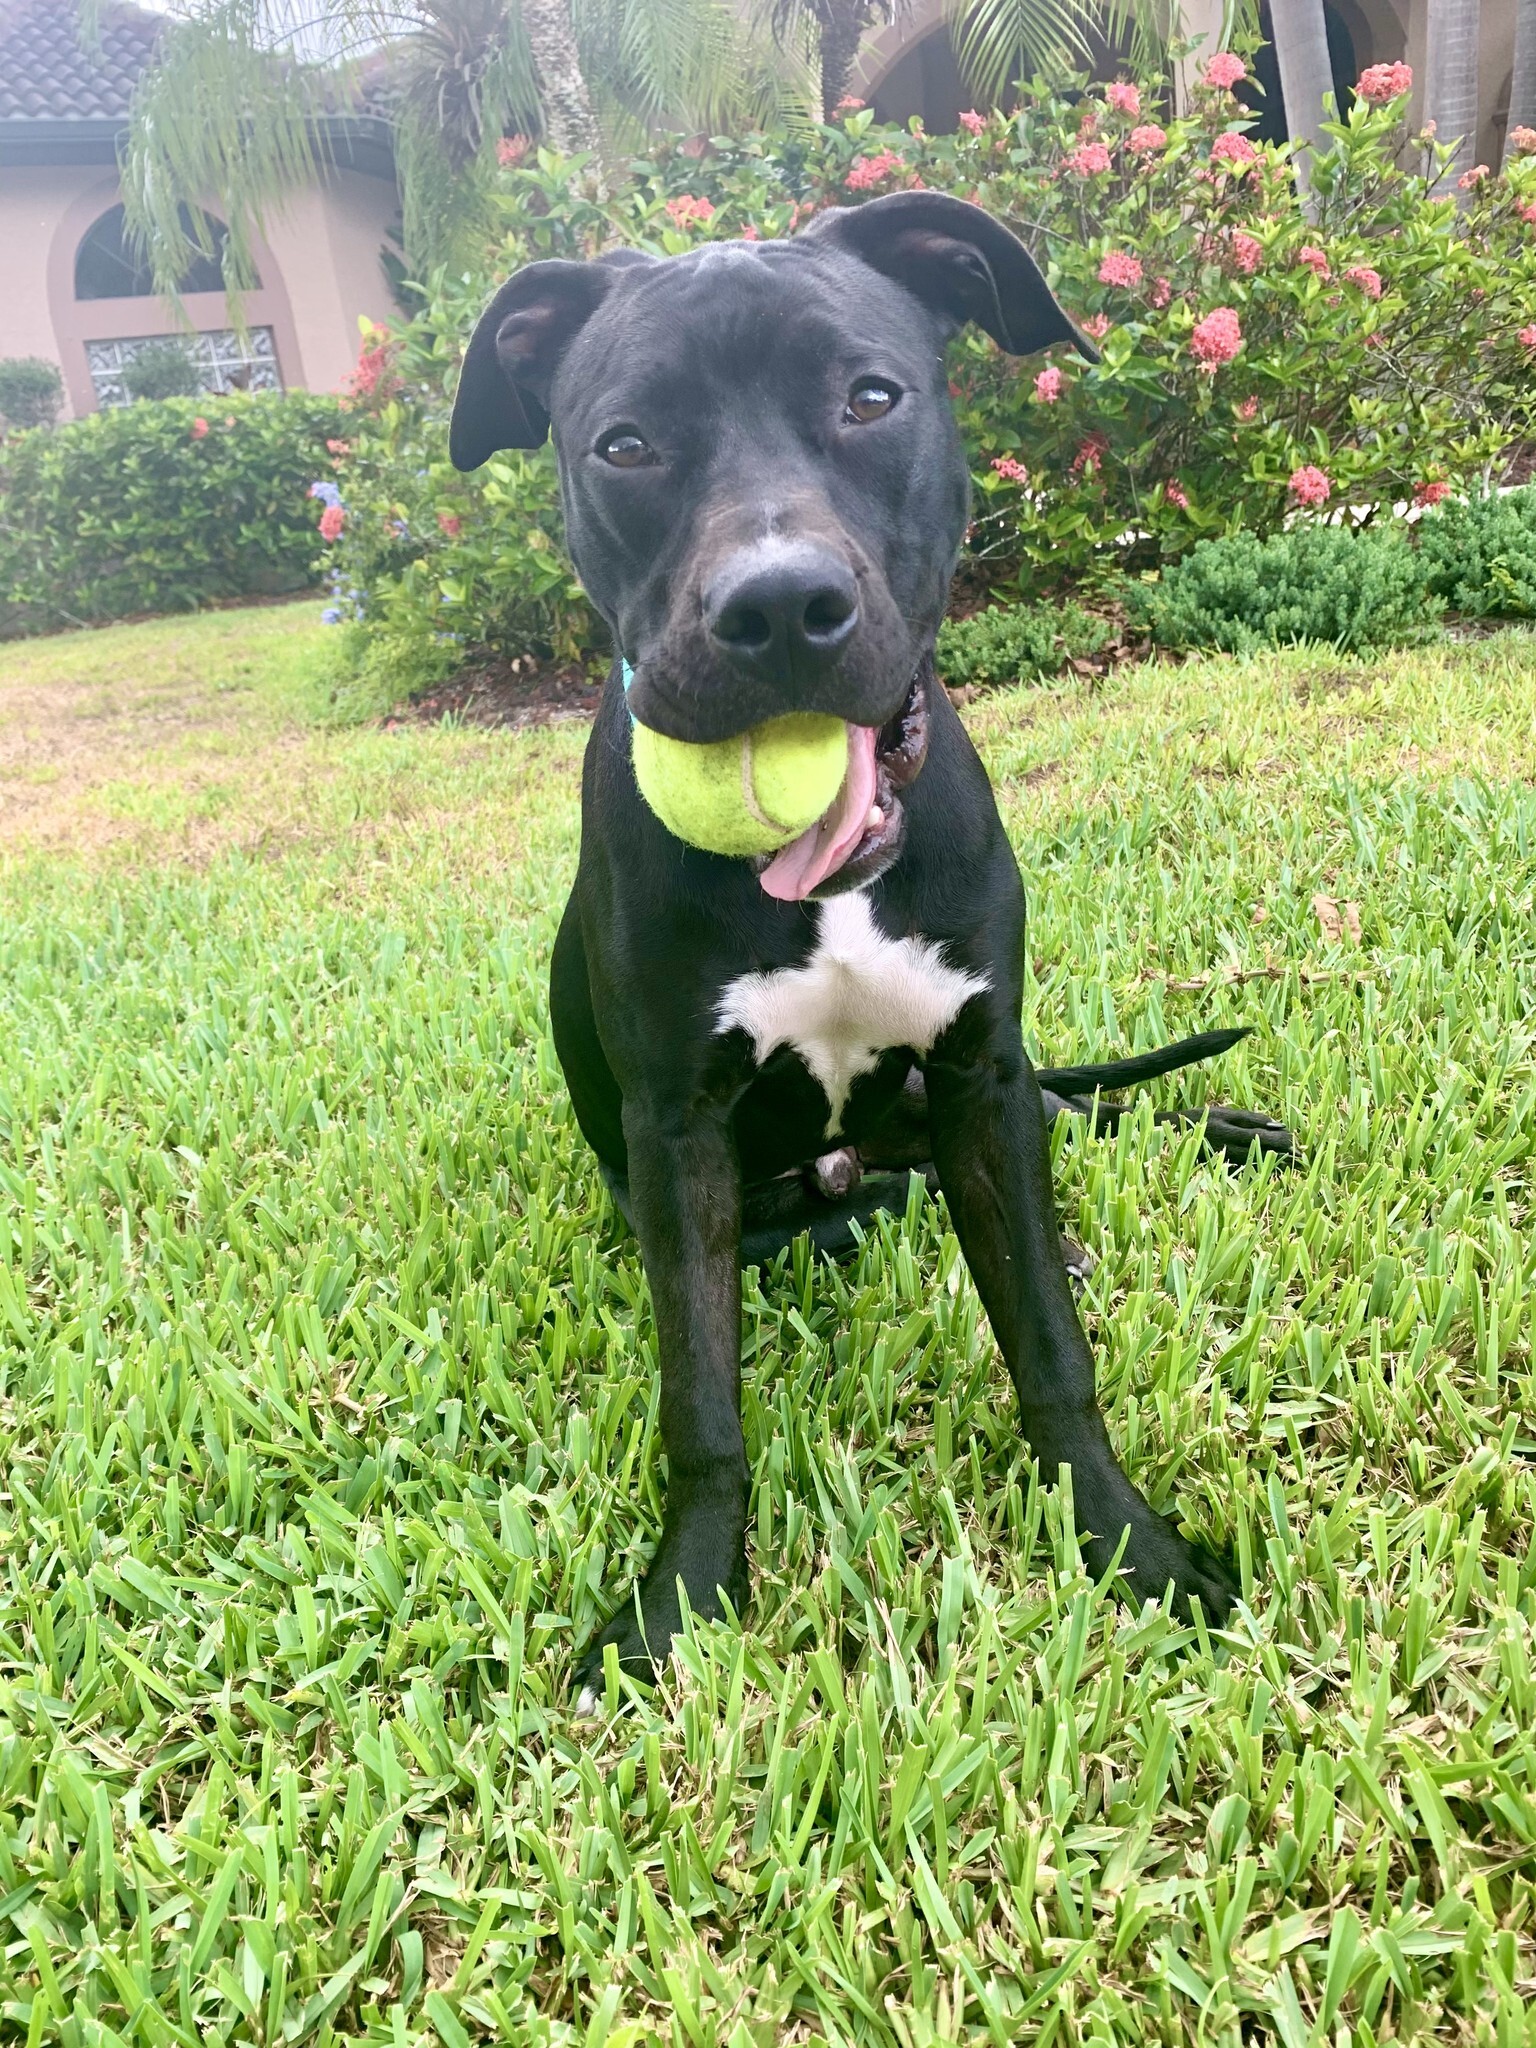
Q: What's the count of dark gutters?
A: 1